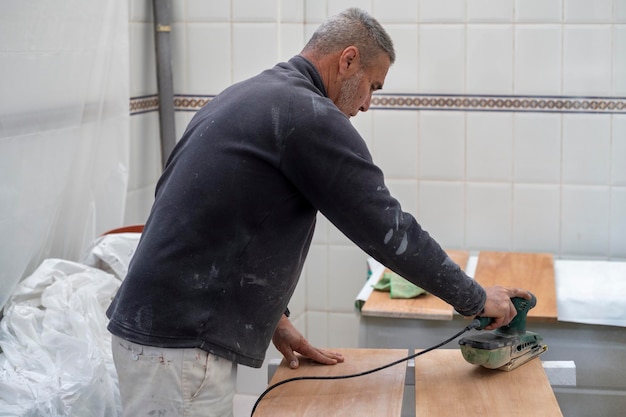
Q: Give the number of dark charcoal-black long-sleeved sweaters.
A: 1